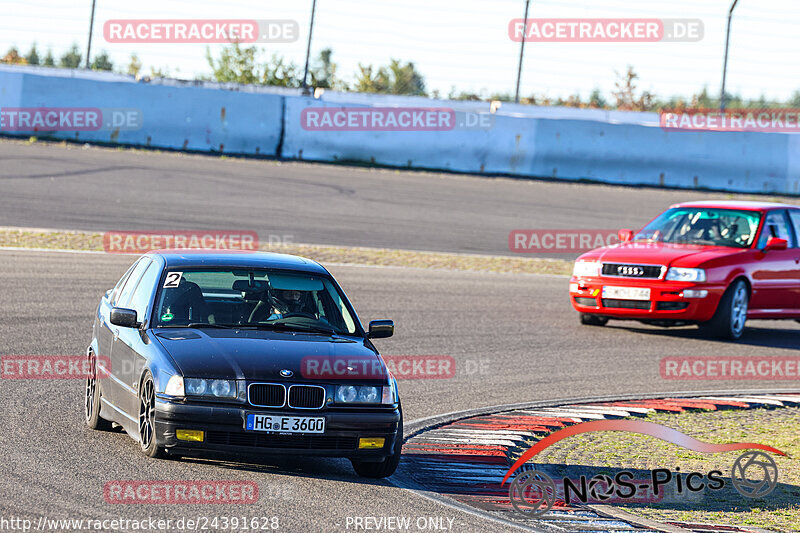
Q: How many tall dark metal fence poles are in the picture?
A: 4